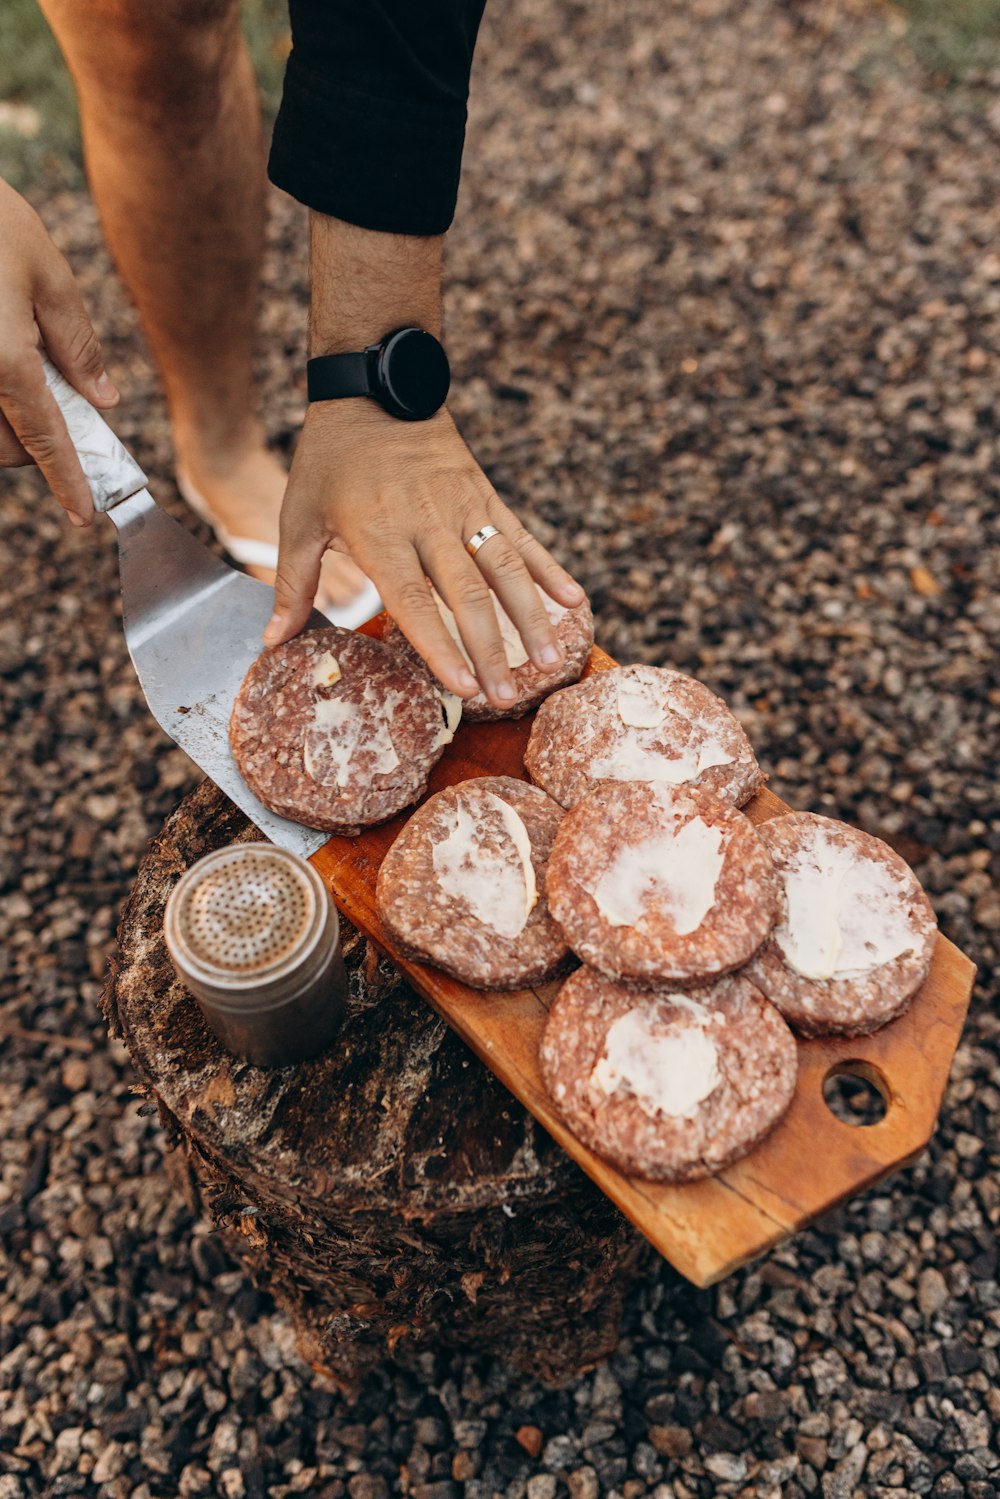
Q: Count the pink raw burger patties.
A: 7